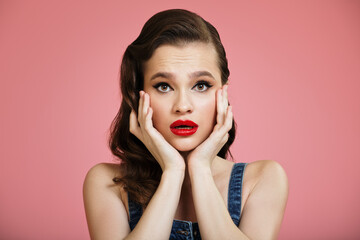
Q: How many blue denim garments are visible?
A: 1